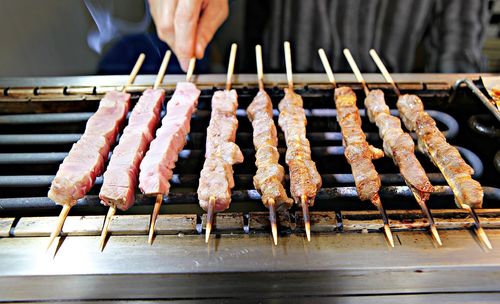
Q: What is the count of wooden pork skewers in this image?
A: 9